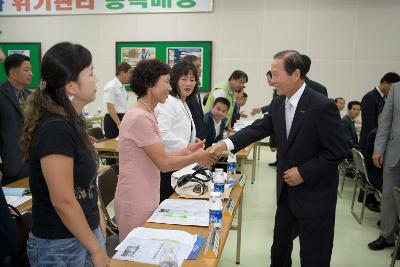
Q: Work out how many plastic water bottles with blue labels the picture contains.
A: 3